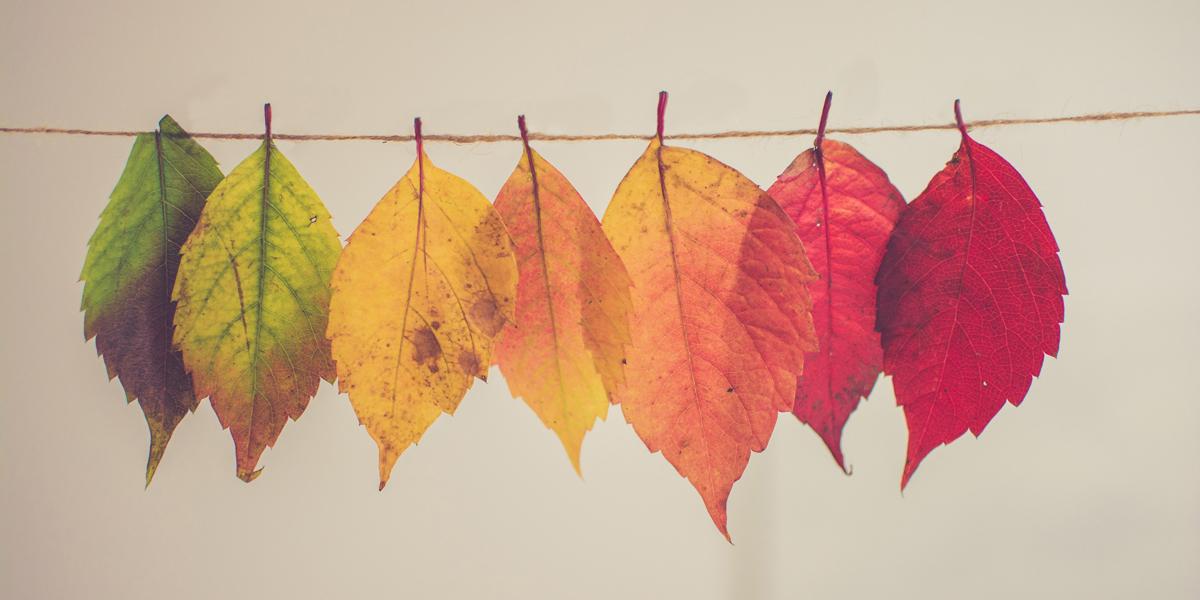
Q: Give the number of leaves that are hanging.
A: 7